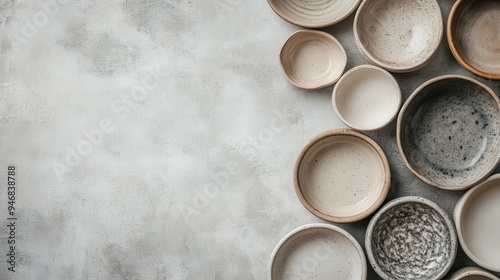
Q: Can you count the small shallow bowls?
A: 2